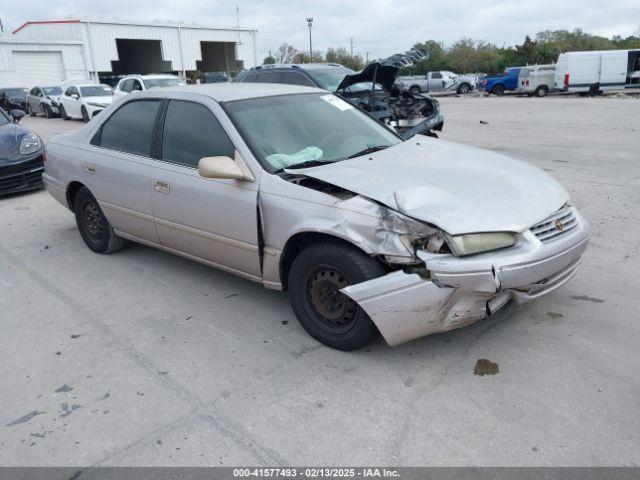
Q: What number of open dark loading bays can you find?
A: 2